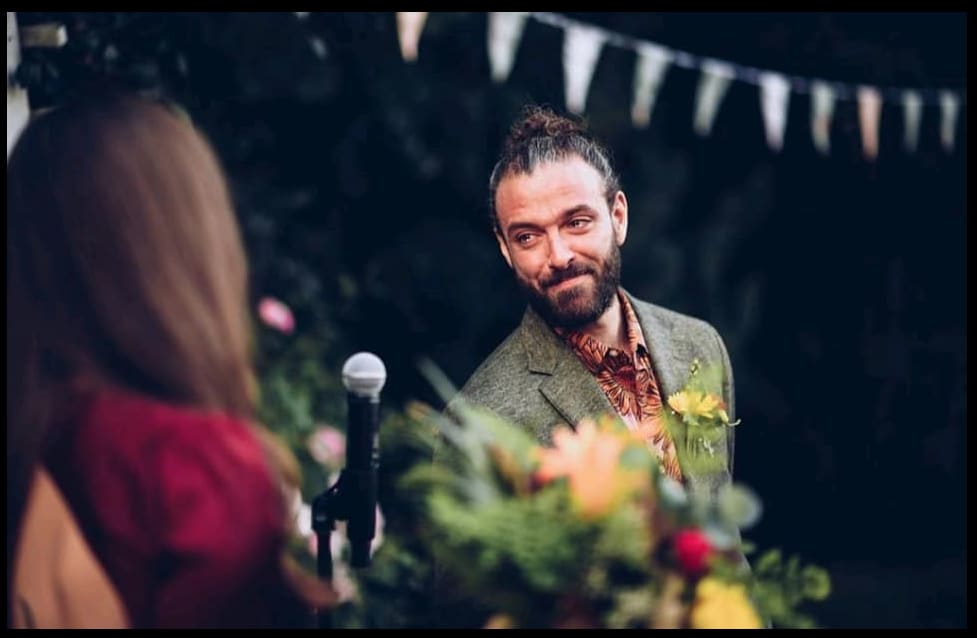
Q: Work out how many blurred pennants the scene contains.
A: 10